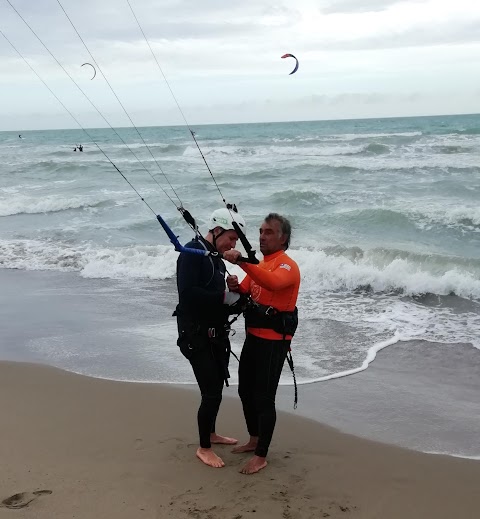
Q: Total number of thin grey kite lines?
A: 4